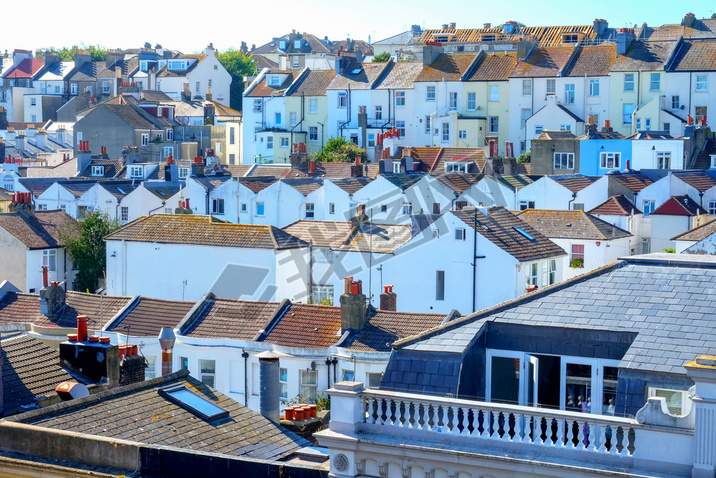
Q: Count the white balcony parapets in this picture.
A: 1